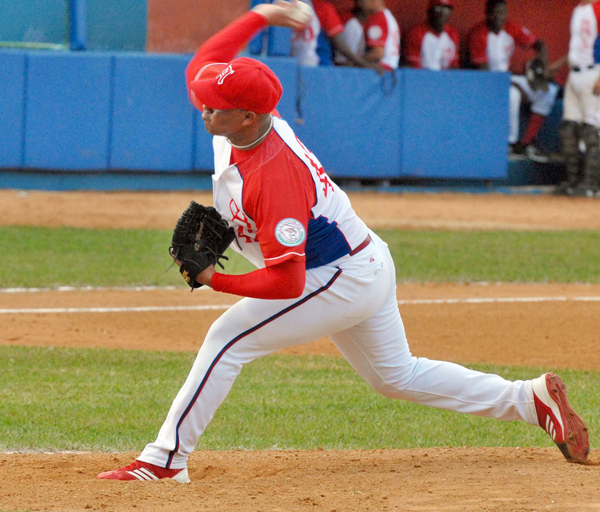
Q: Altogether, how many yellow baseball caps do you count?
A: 0